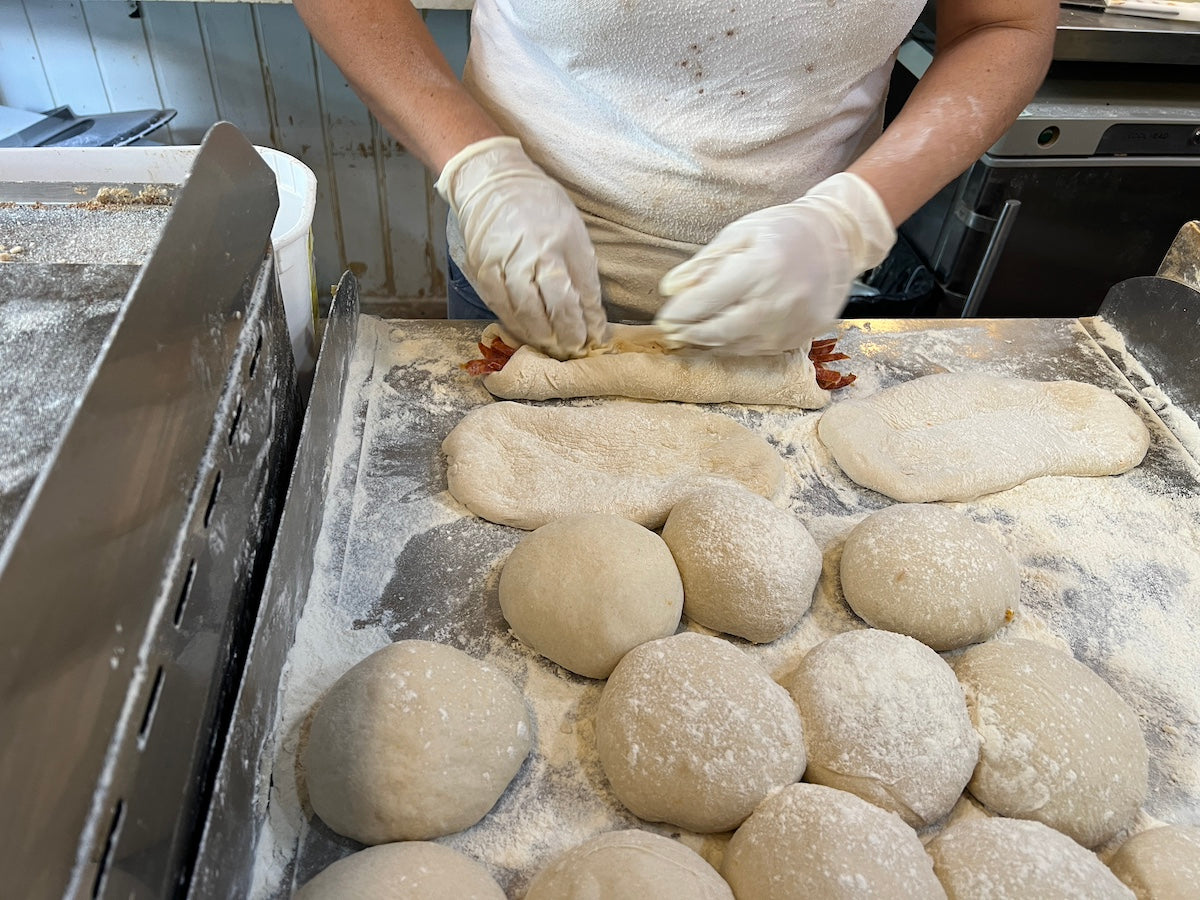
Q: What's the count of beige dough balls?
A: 12